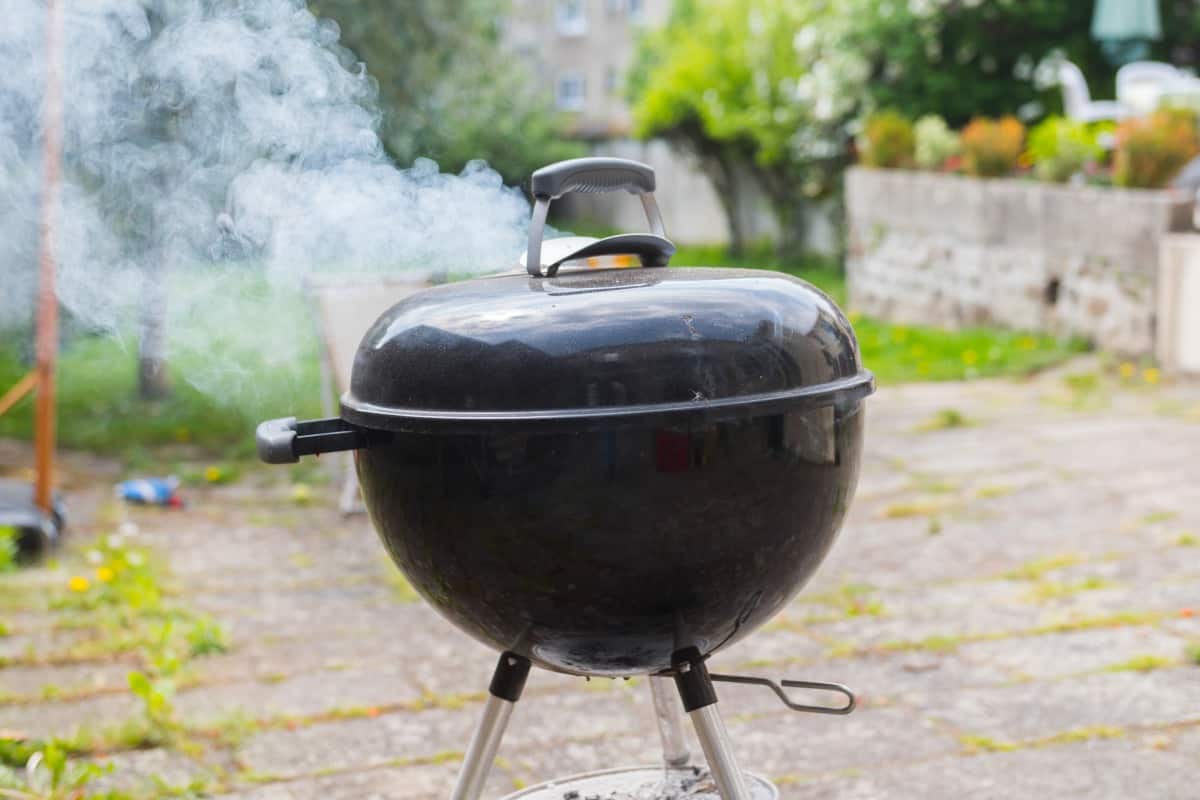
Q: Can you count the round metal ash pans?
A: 1